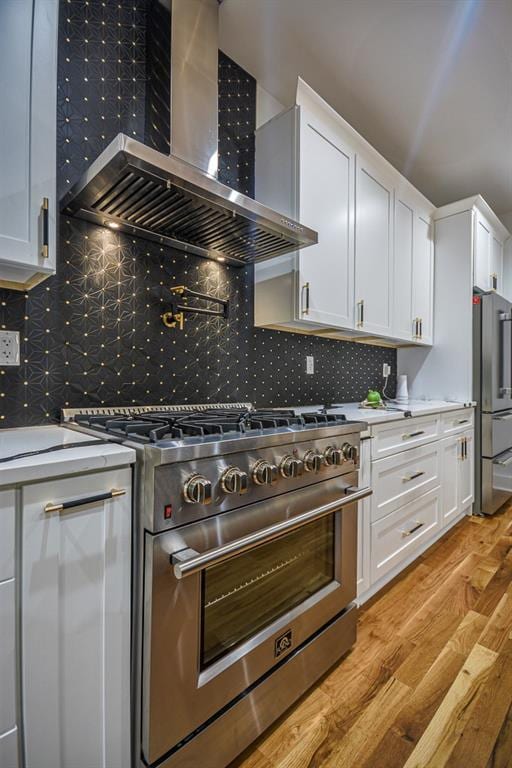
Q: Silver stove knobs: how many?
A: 7